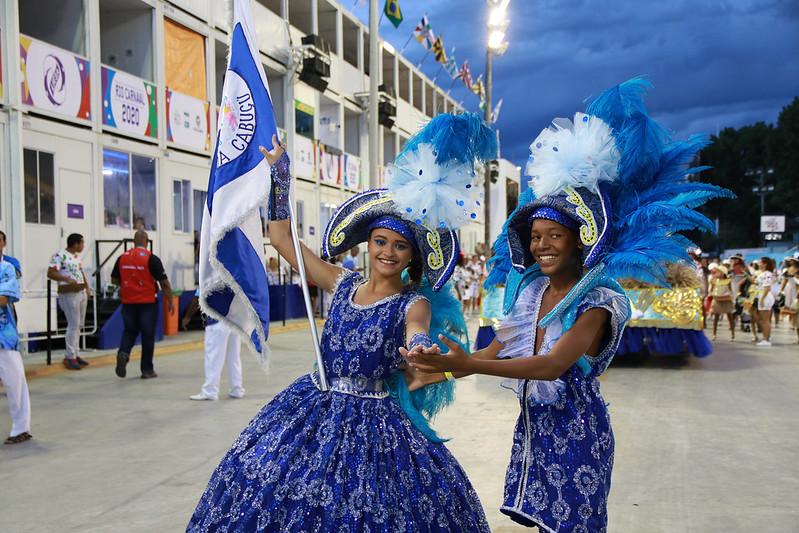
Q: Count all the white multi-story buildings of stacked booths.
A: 1